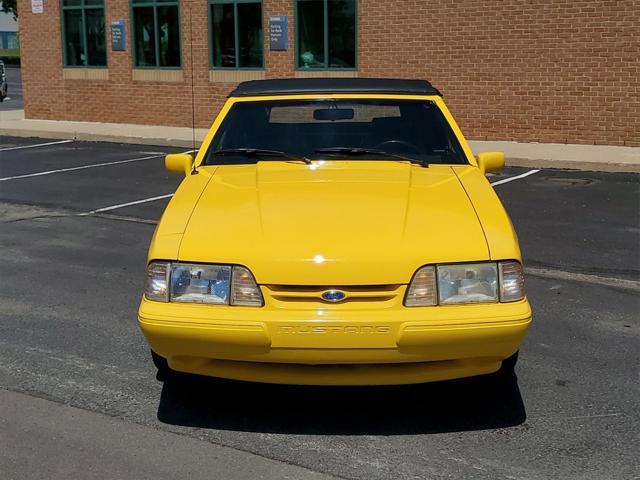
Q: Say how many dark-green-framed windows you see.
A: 4